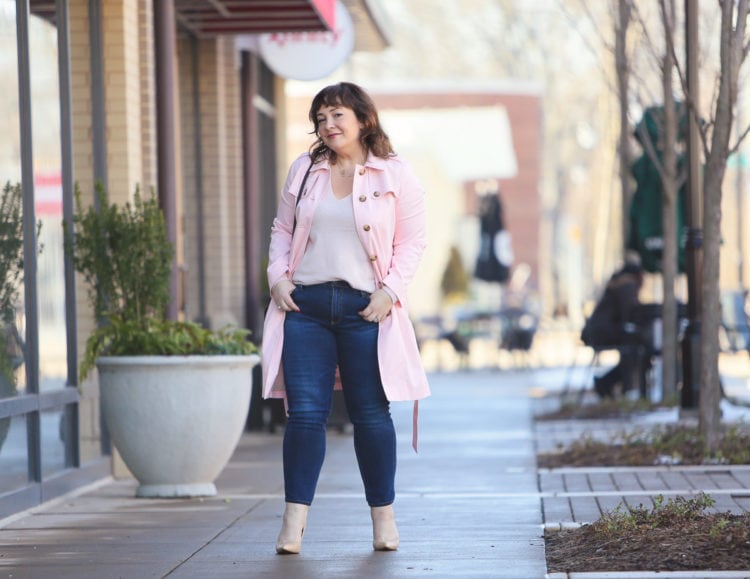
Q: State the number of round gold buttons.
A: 5